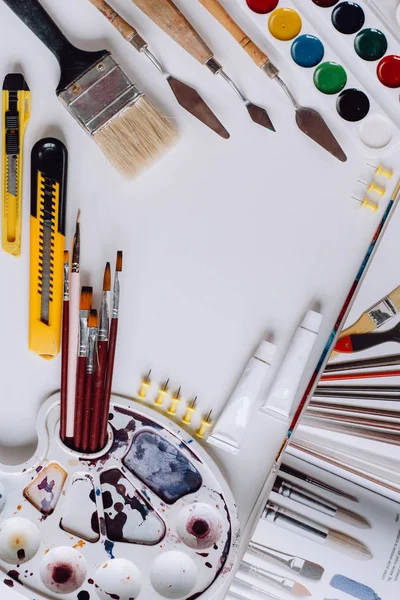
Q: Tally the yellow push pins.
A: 8